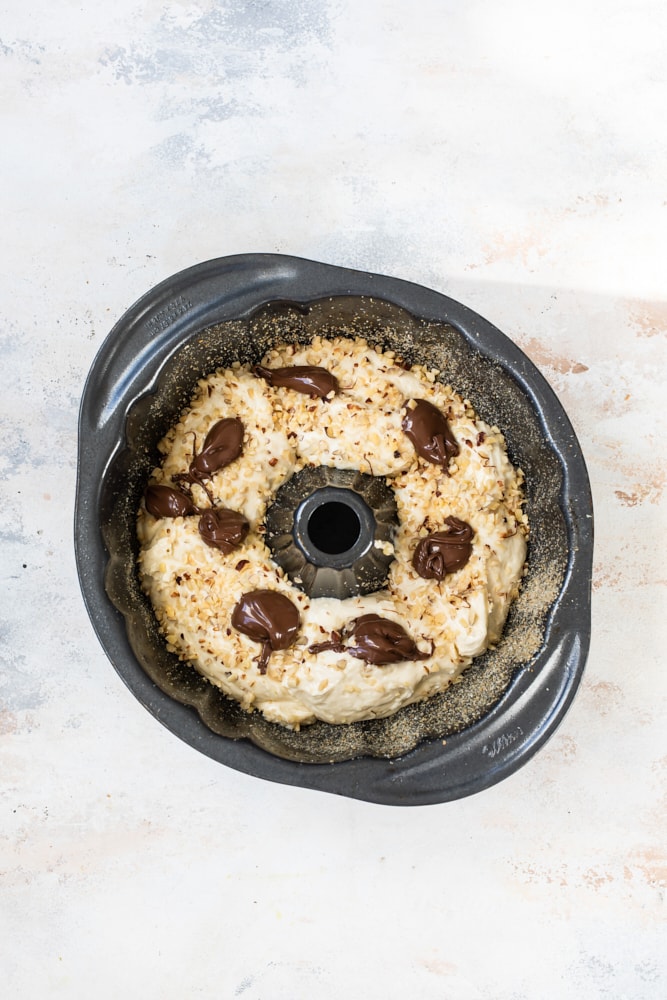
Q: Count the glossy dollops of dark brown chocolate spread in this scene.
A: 8